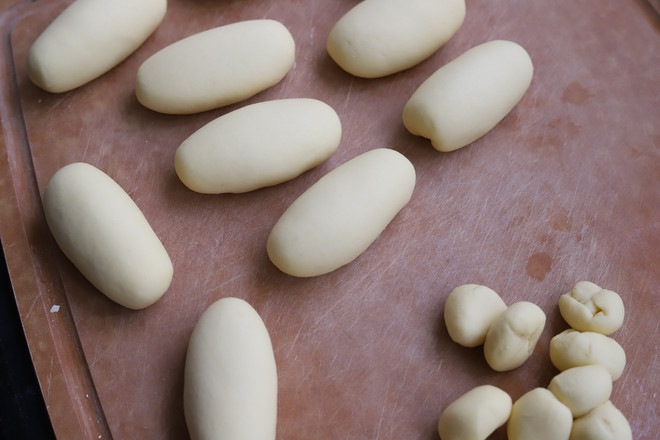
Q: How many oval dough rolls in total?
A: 8